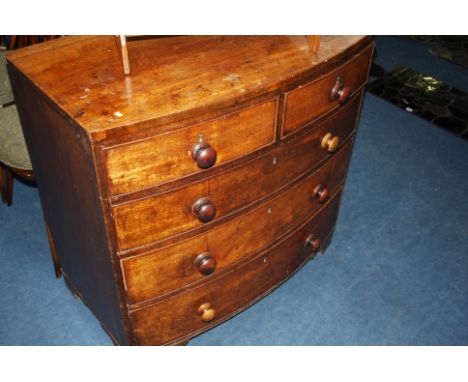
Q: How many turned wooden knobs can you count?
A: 8